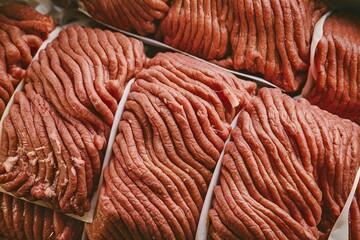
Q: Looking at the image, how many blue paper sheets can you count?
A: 0